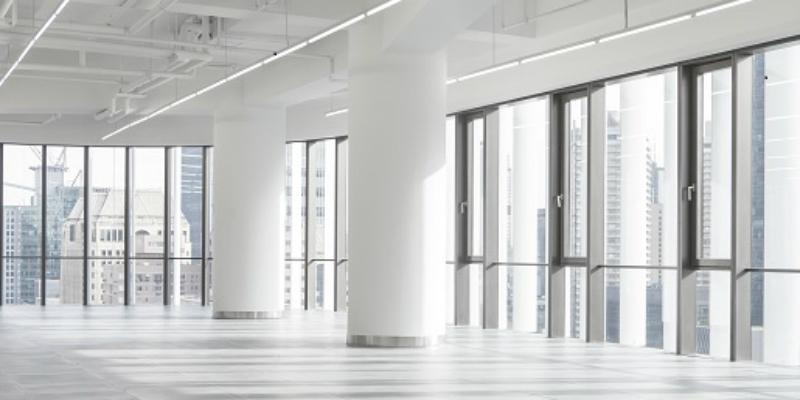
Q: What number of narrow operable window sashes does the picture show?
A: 3